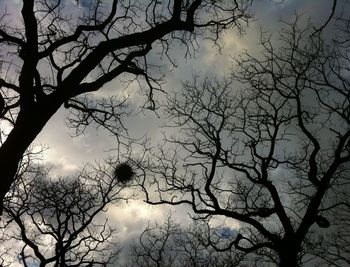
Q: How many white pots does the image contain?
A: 0